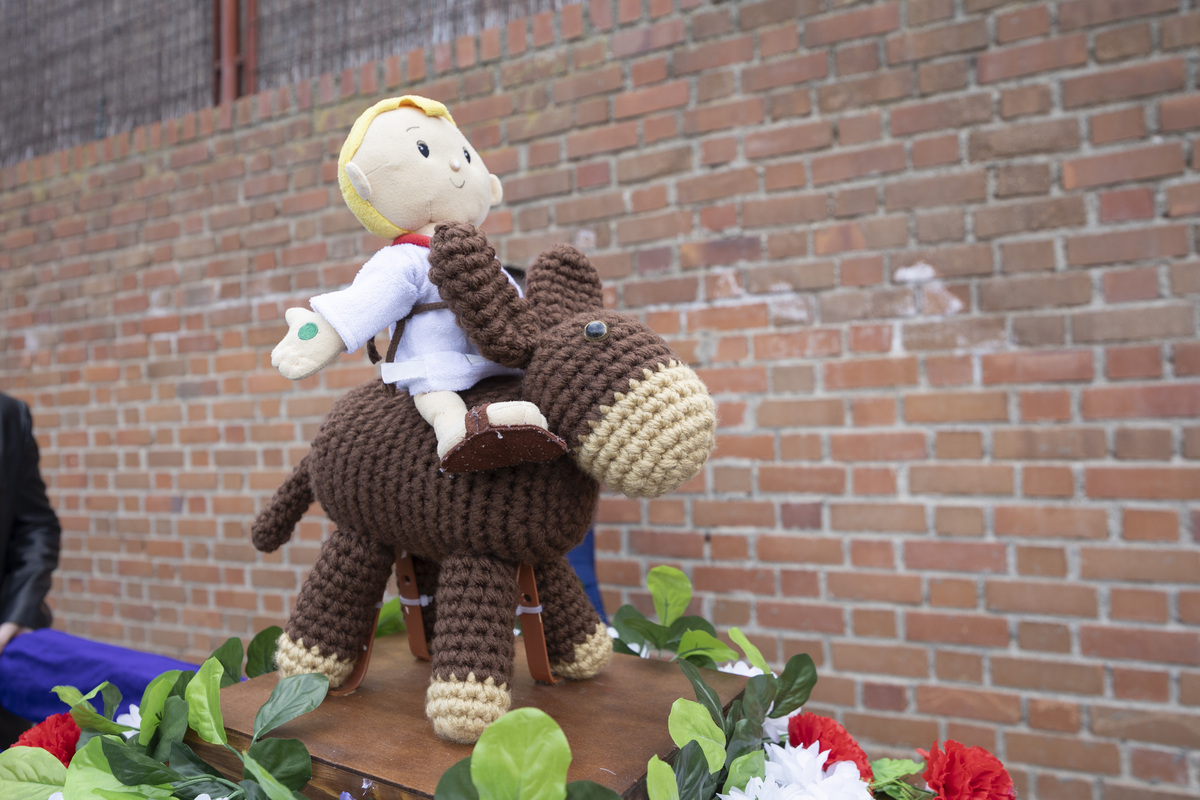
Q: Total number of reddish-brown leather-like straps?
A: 3